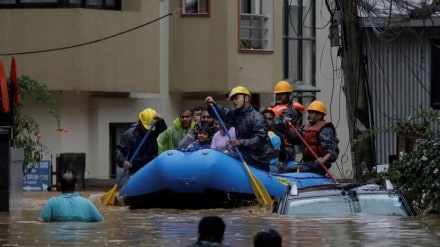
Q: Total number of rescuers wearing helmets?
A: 4